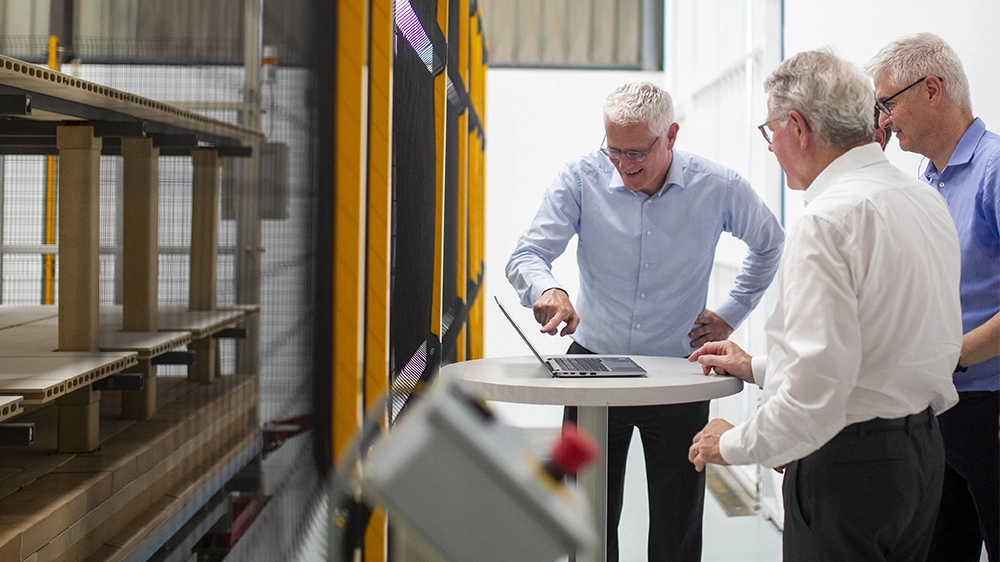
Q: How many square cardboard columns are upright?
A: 3